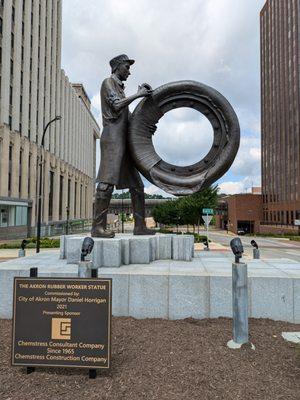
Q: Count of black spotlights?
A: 5